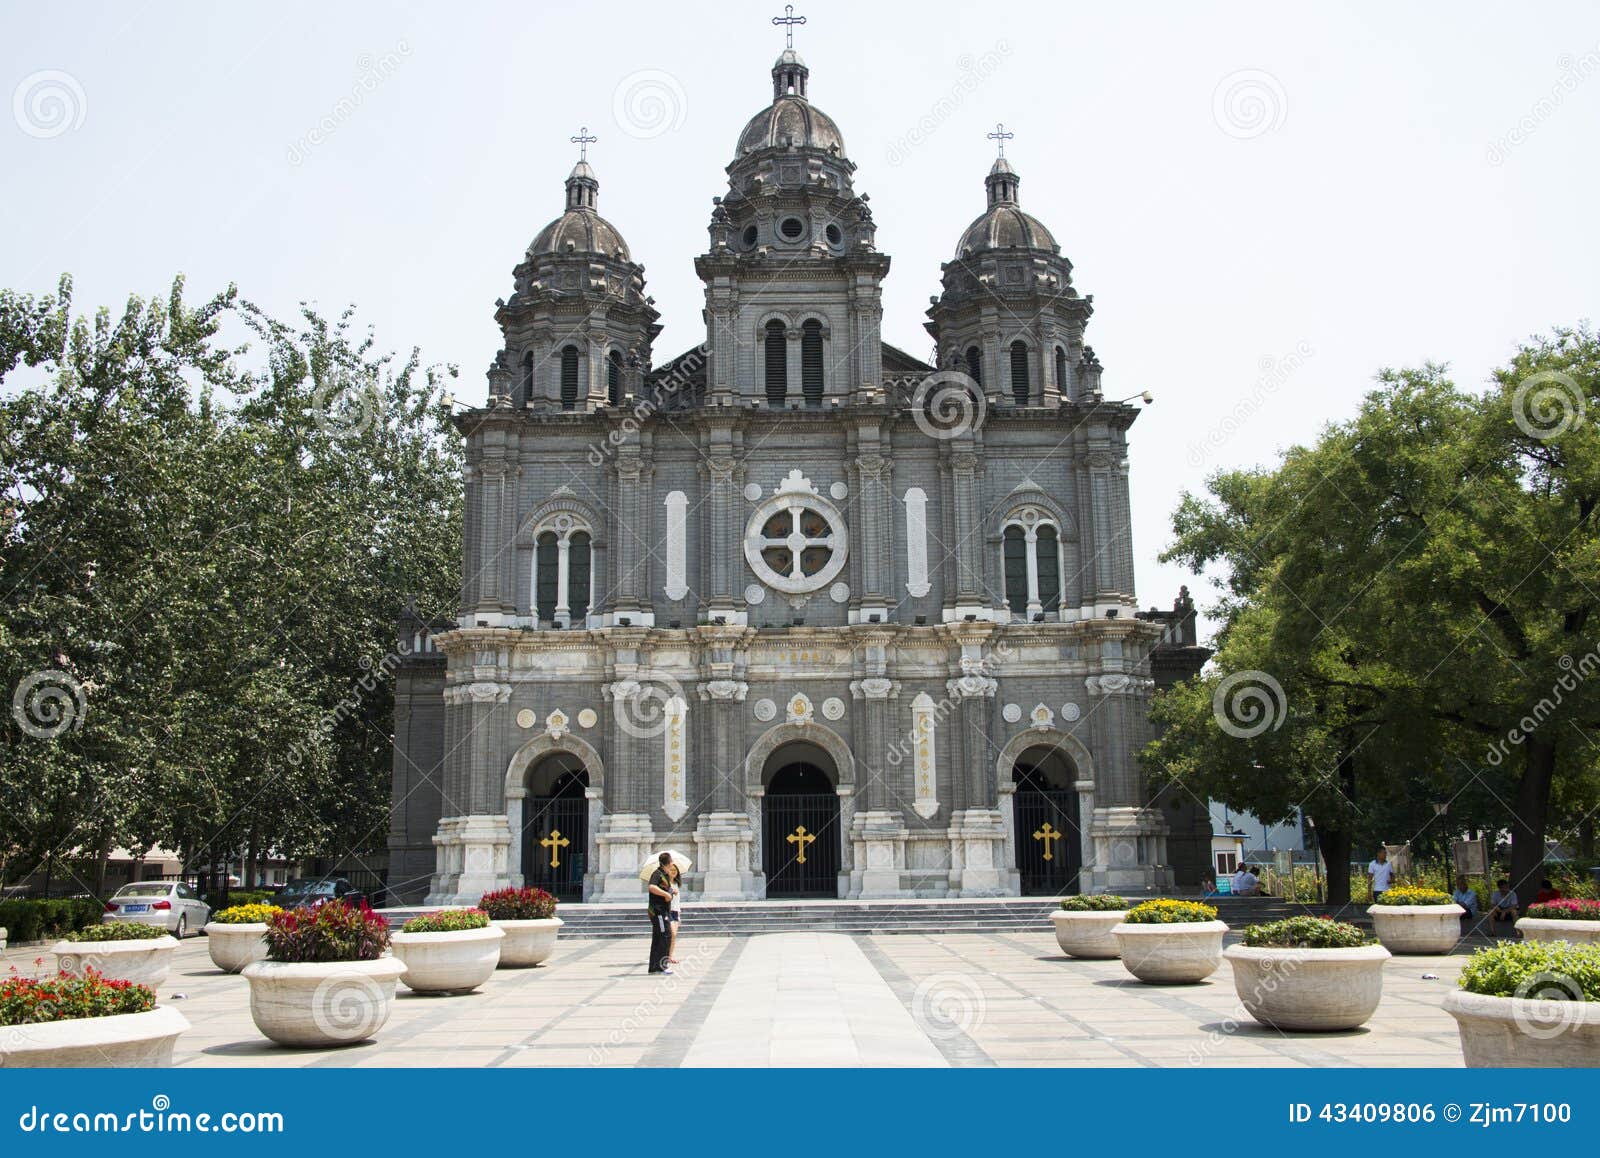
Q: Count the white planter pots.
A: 12